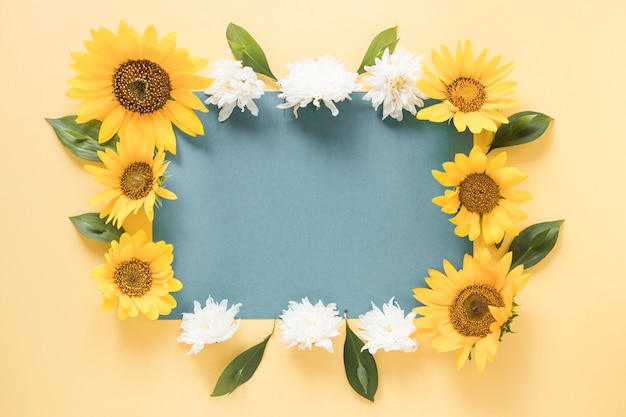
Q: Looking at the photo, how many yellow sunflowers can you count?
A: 6